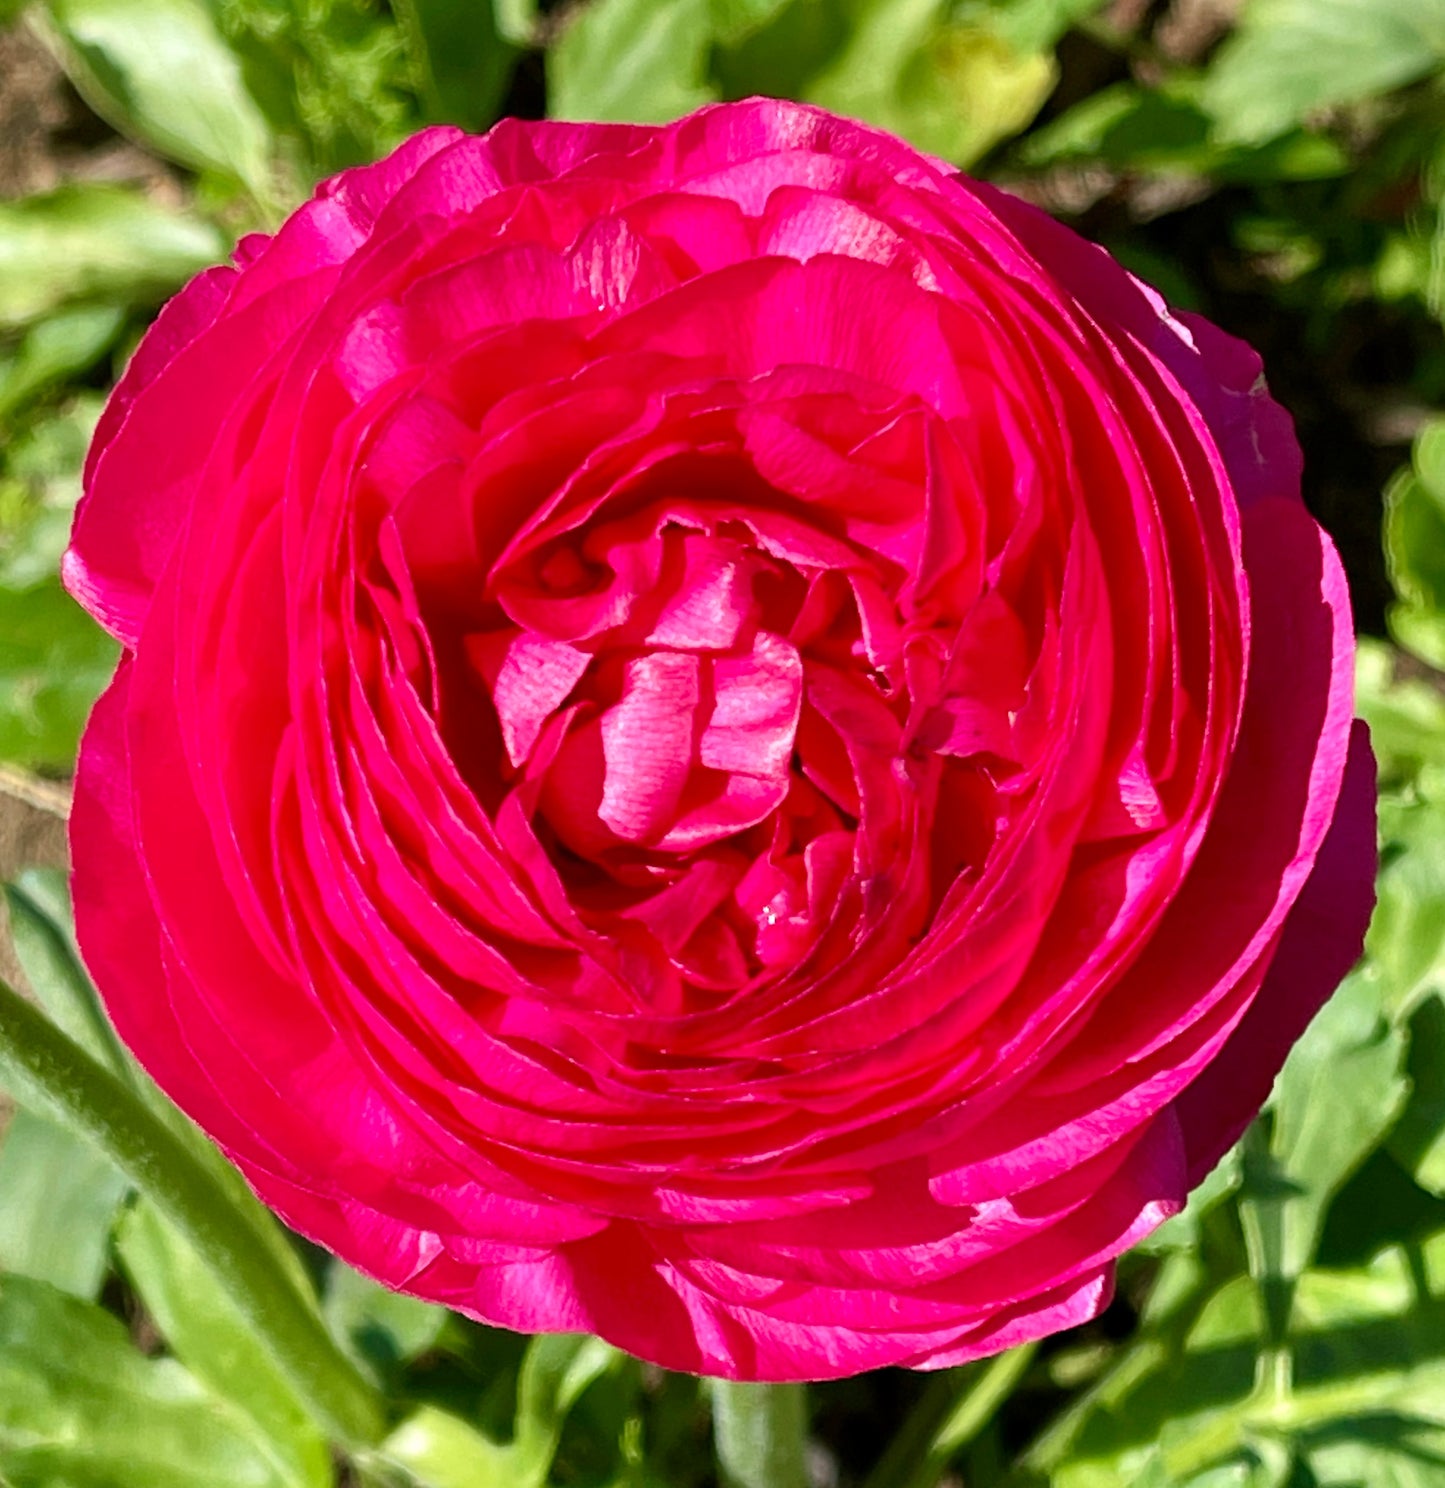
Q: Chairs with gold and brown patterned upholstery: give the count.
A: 0